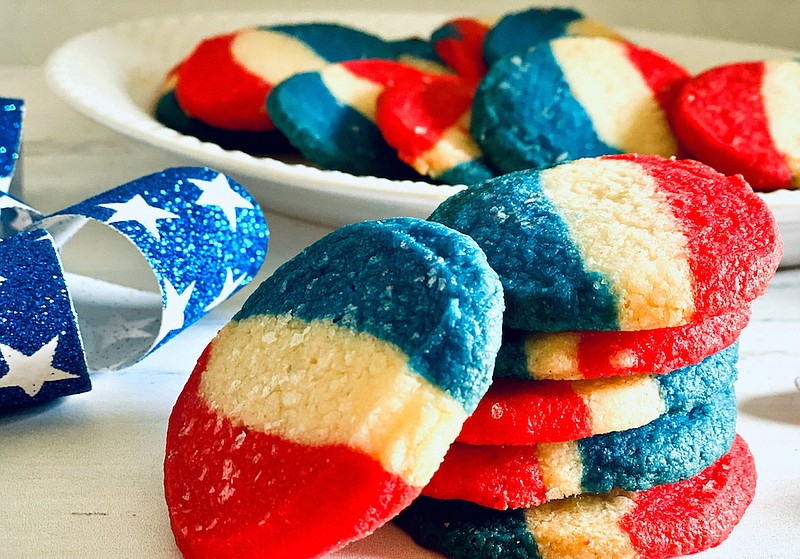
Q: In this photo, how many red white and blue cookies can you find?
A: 15